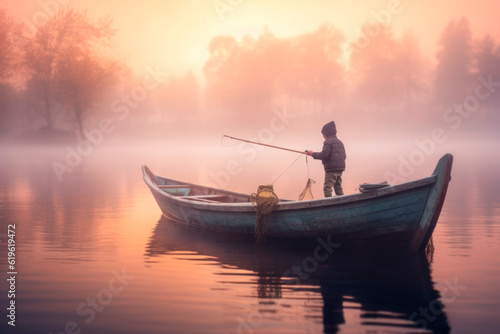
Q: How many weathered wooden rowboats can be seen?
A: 1